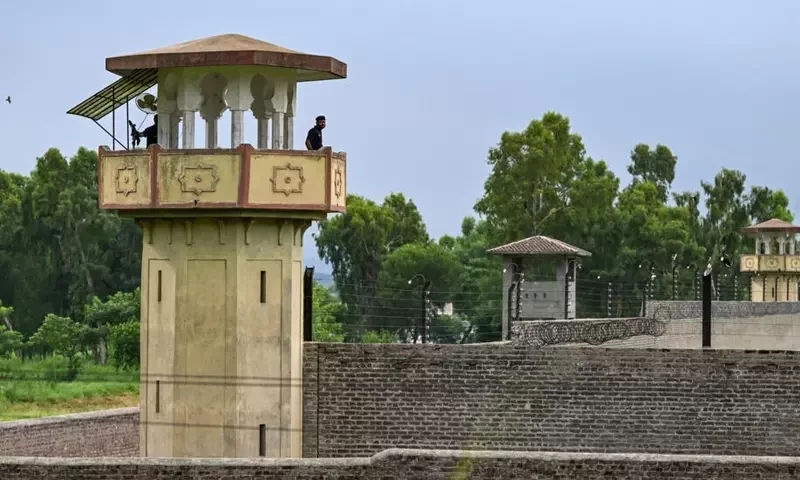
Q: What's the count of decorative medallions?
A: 7